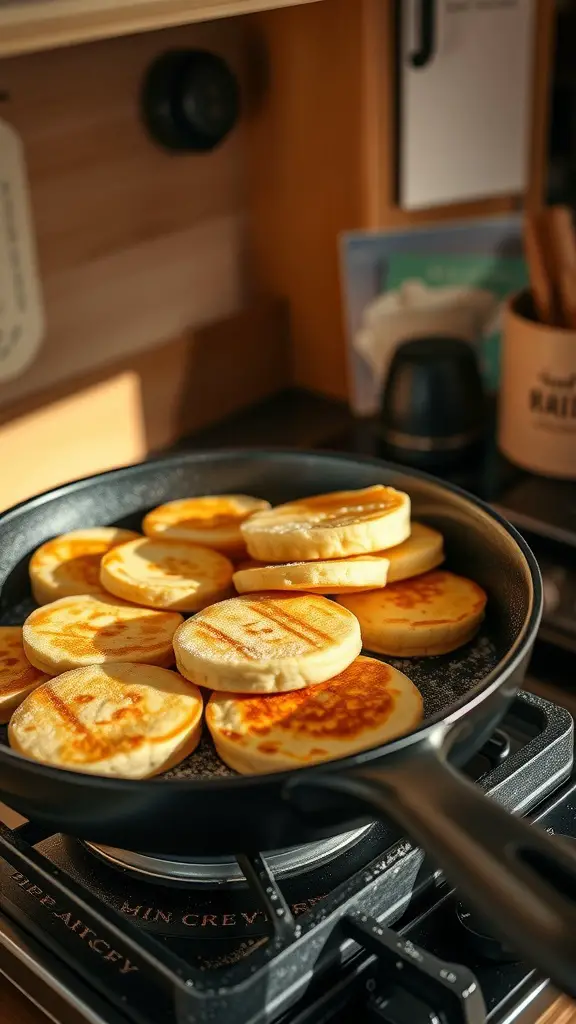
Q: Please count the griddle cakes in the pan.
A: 12